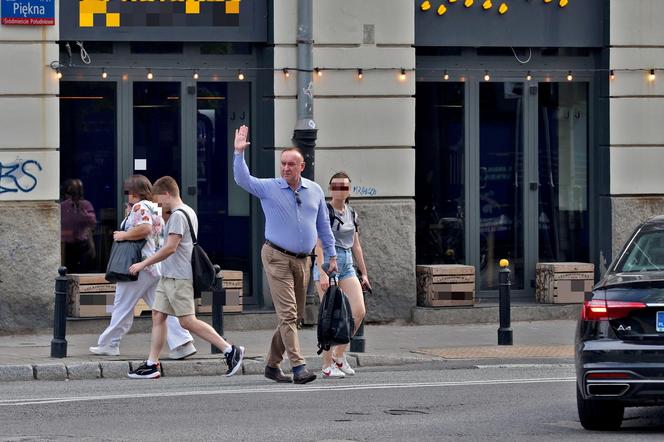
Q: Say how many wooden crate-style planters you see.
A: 4